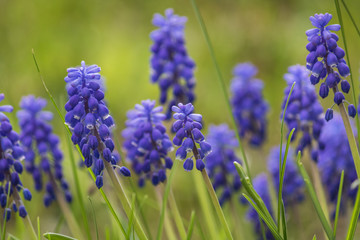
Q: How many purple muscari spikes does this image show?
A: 13